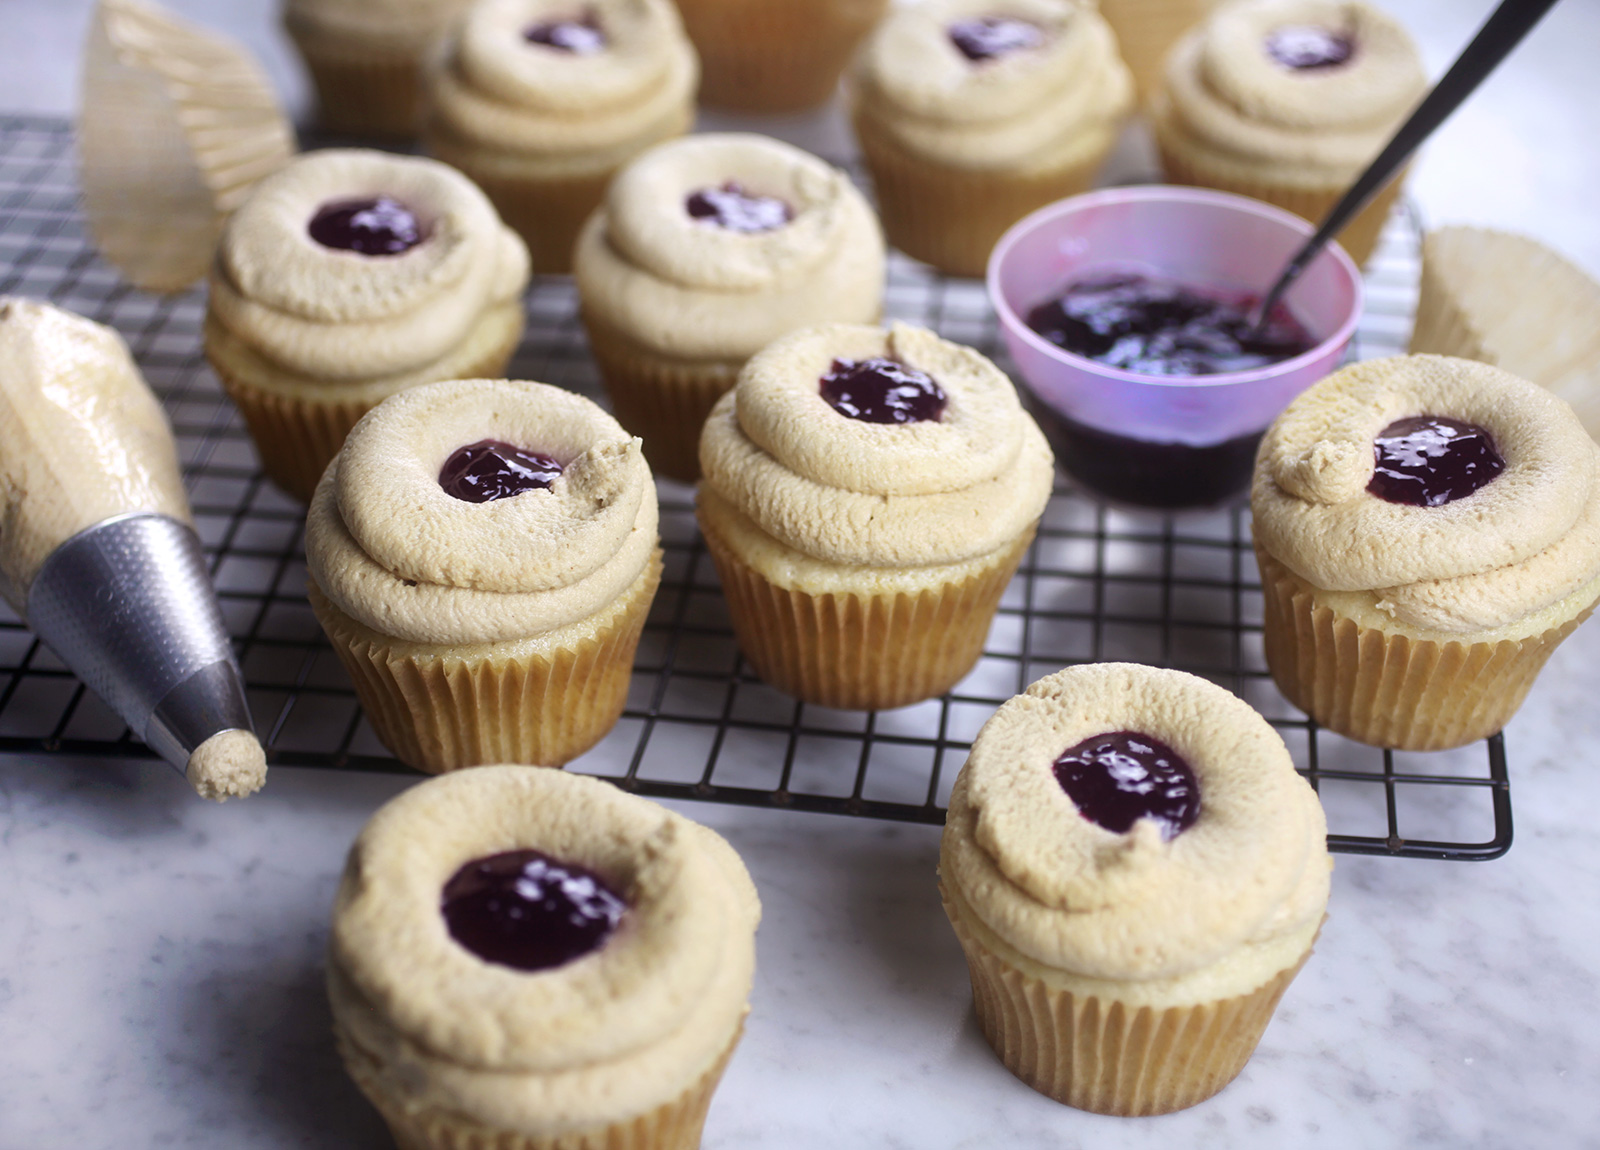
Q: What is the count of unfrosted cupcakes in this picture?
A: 0